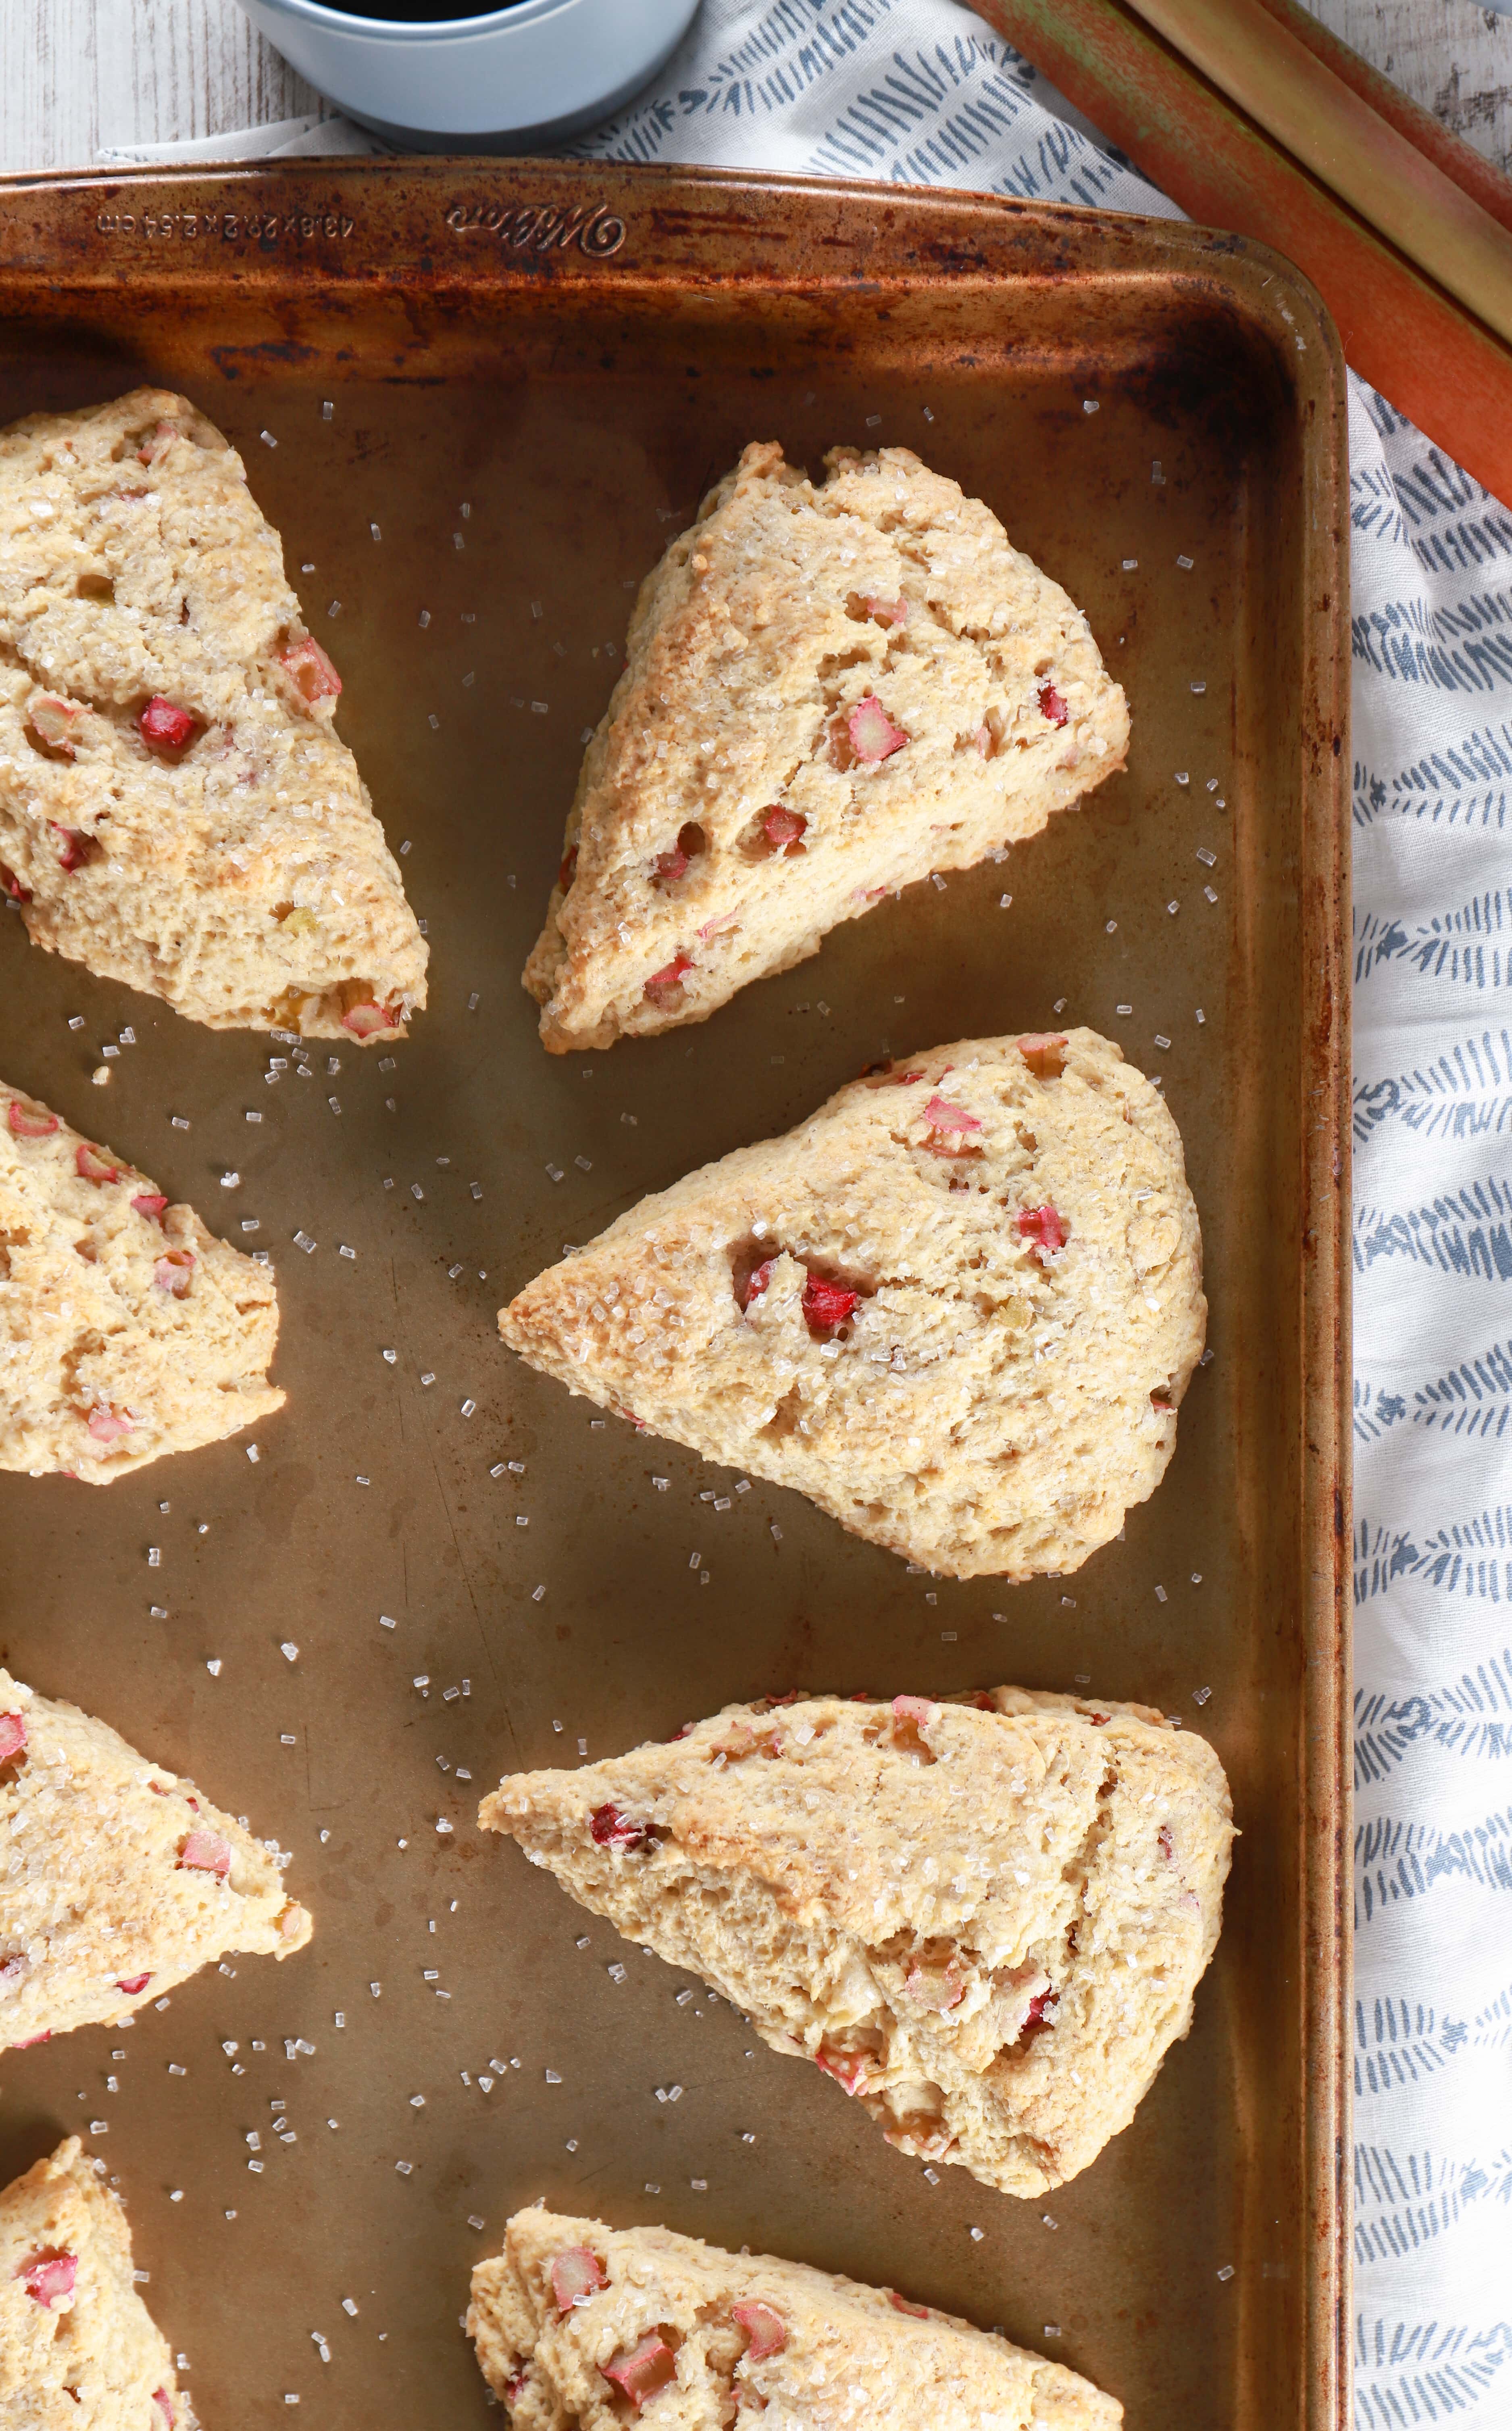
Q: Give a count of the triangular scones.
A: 8